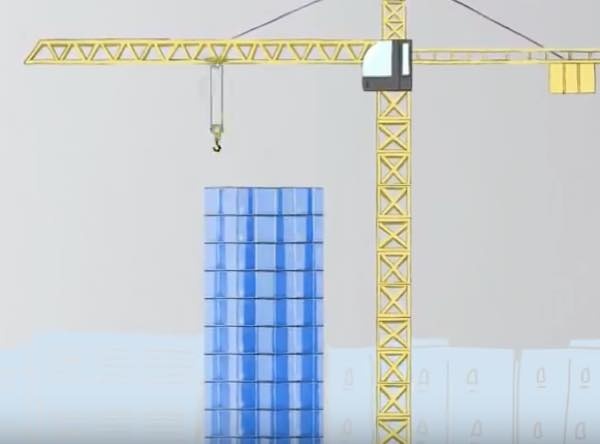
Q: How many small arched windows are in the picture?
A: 10